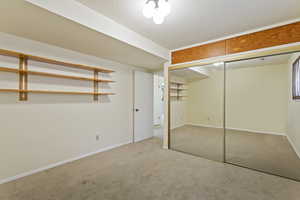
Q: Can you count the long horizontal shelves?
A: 3